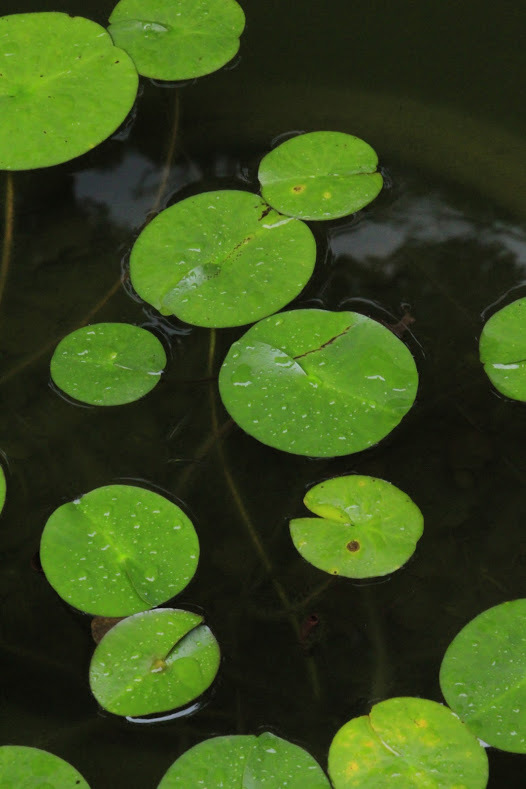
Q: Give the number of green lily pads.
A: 15